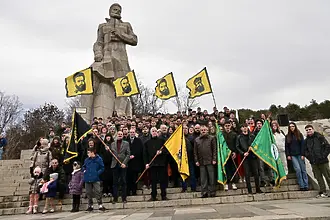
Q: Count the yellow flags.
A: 5